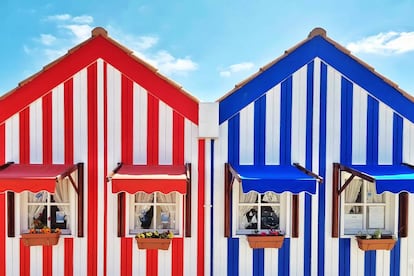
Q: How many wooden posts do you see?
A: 8